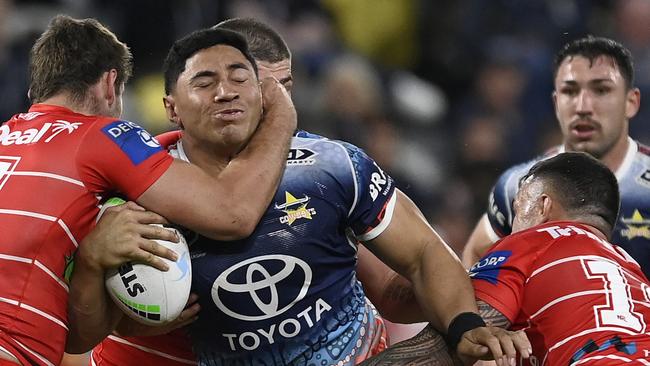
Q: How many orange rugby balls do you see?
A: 0